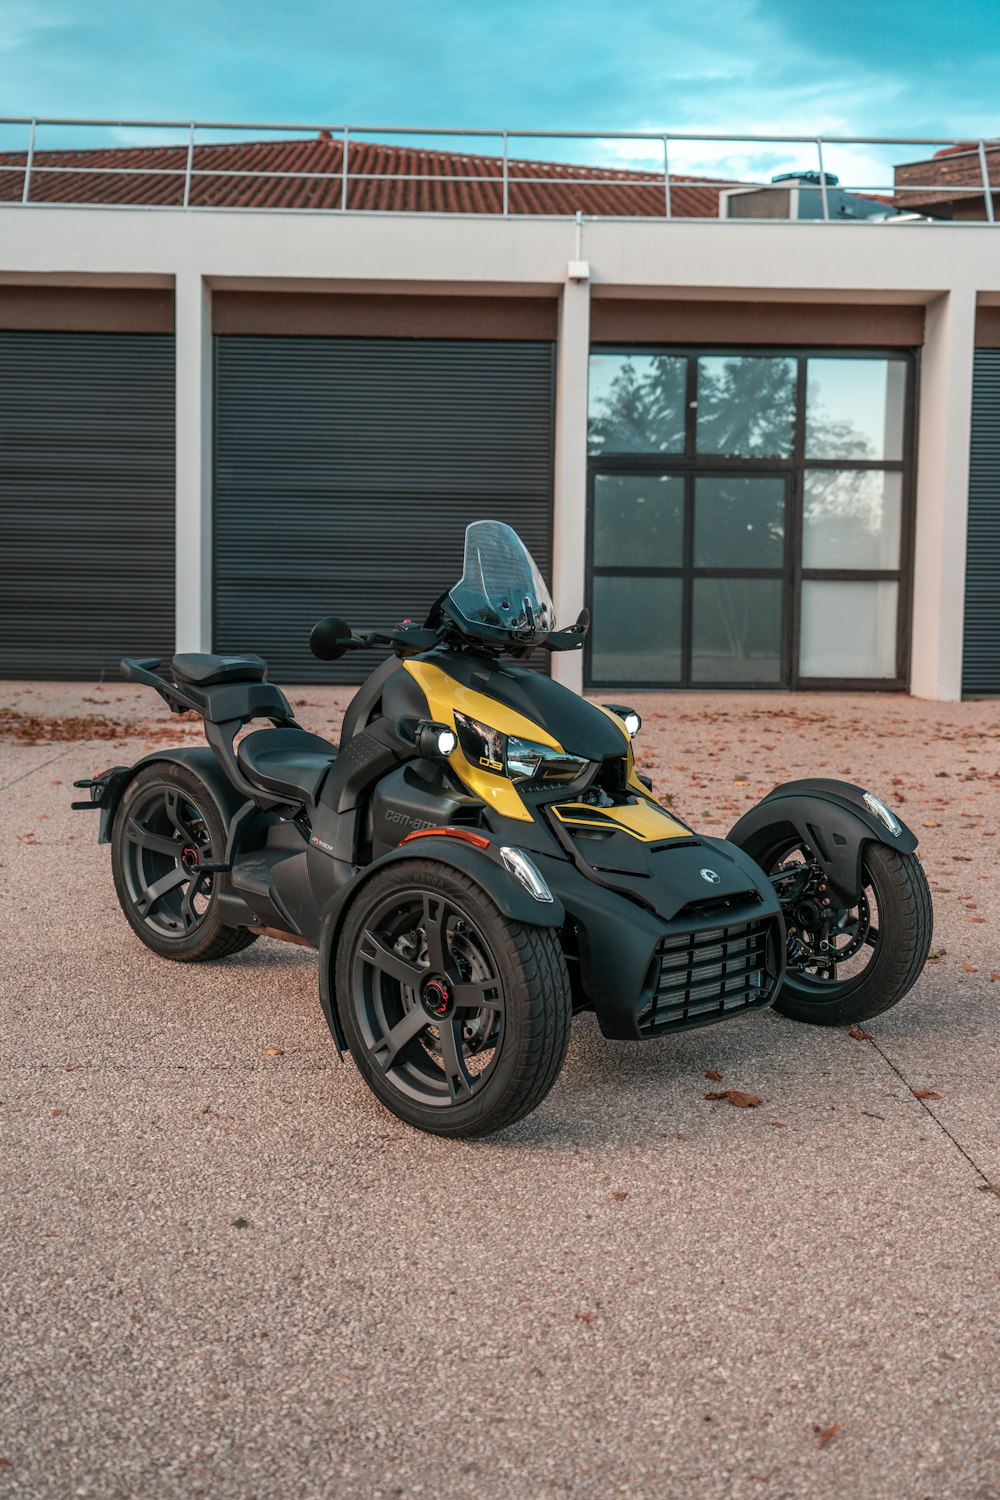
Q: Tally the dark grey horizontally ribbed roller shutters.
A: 3